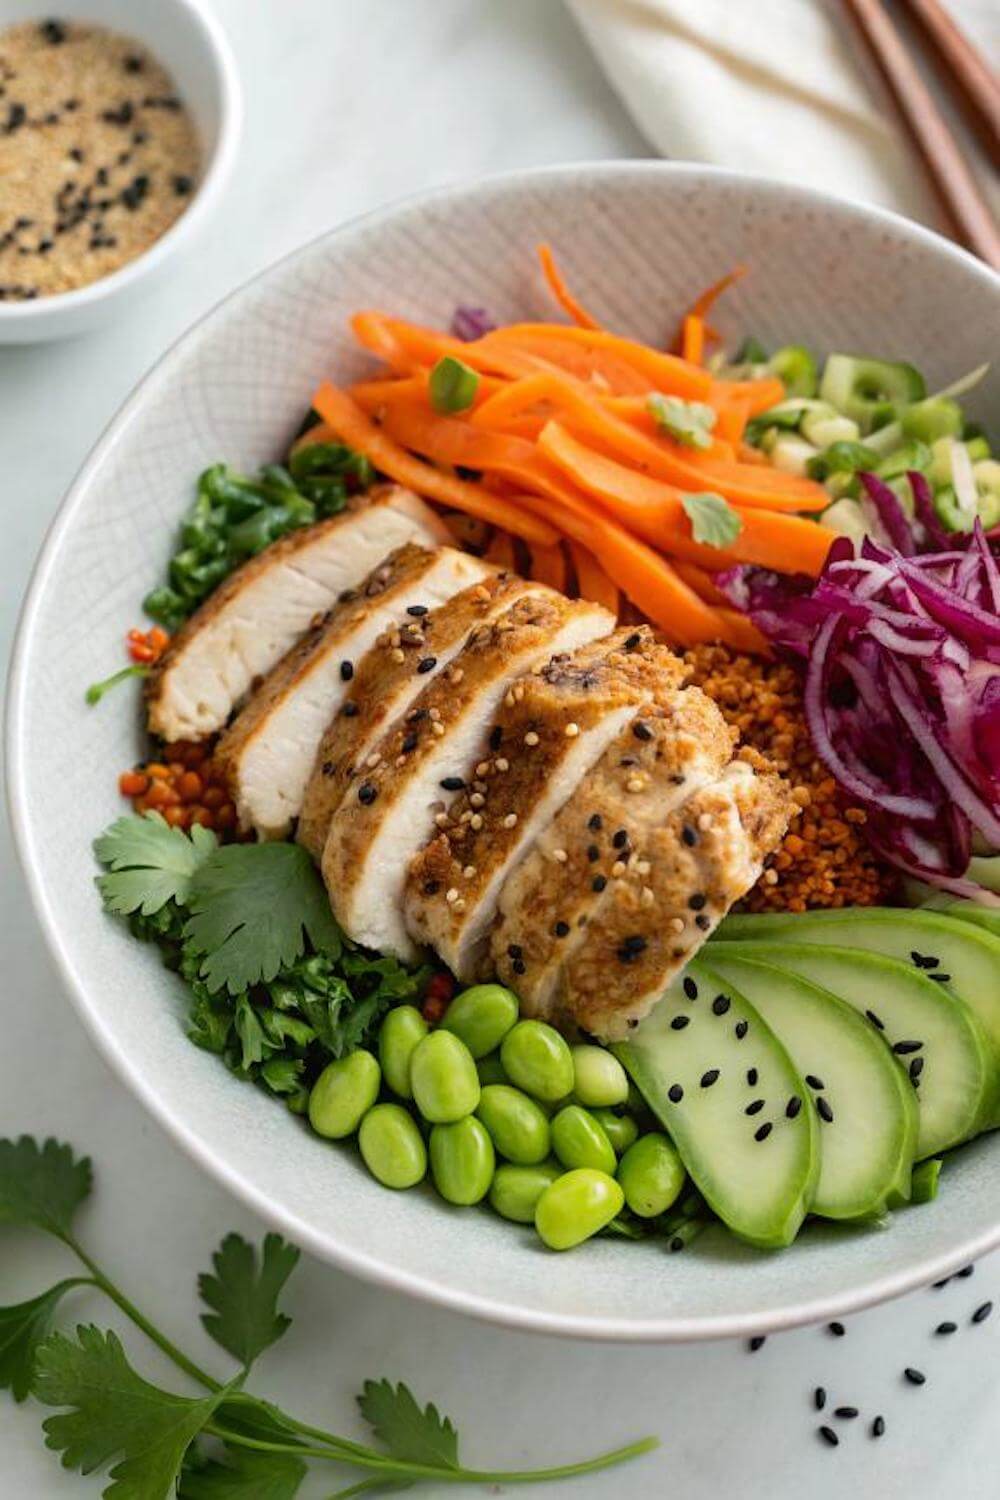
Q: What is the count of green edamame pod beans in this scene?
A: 14